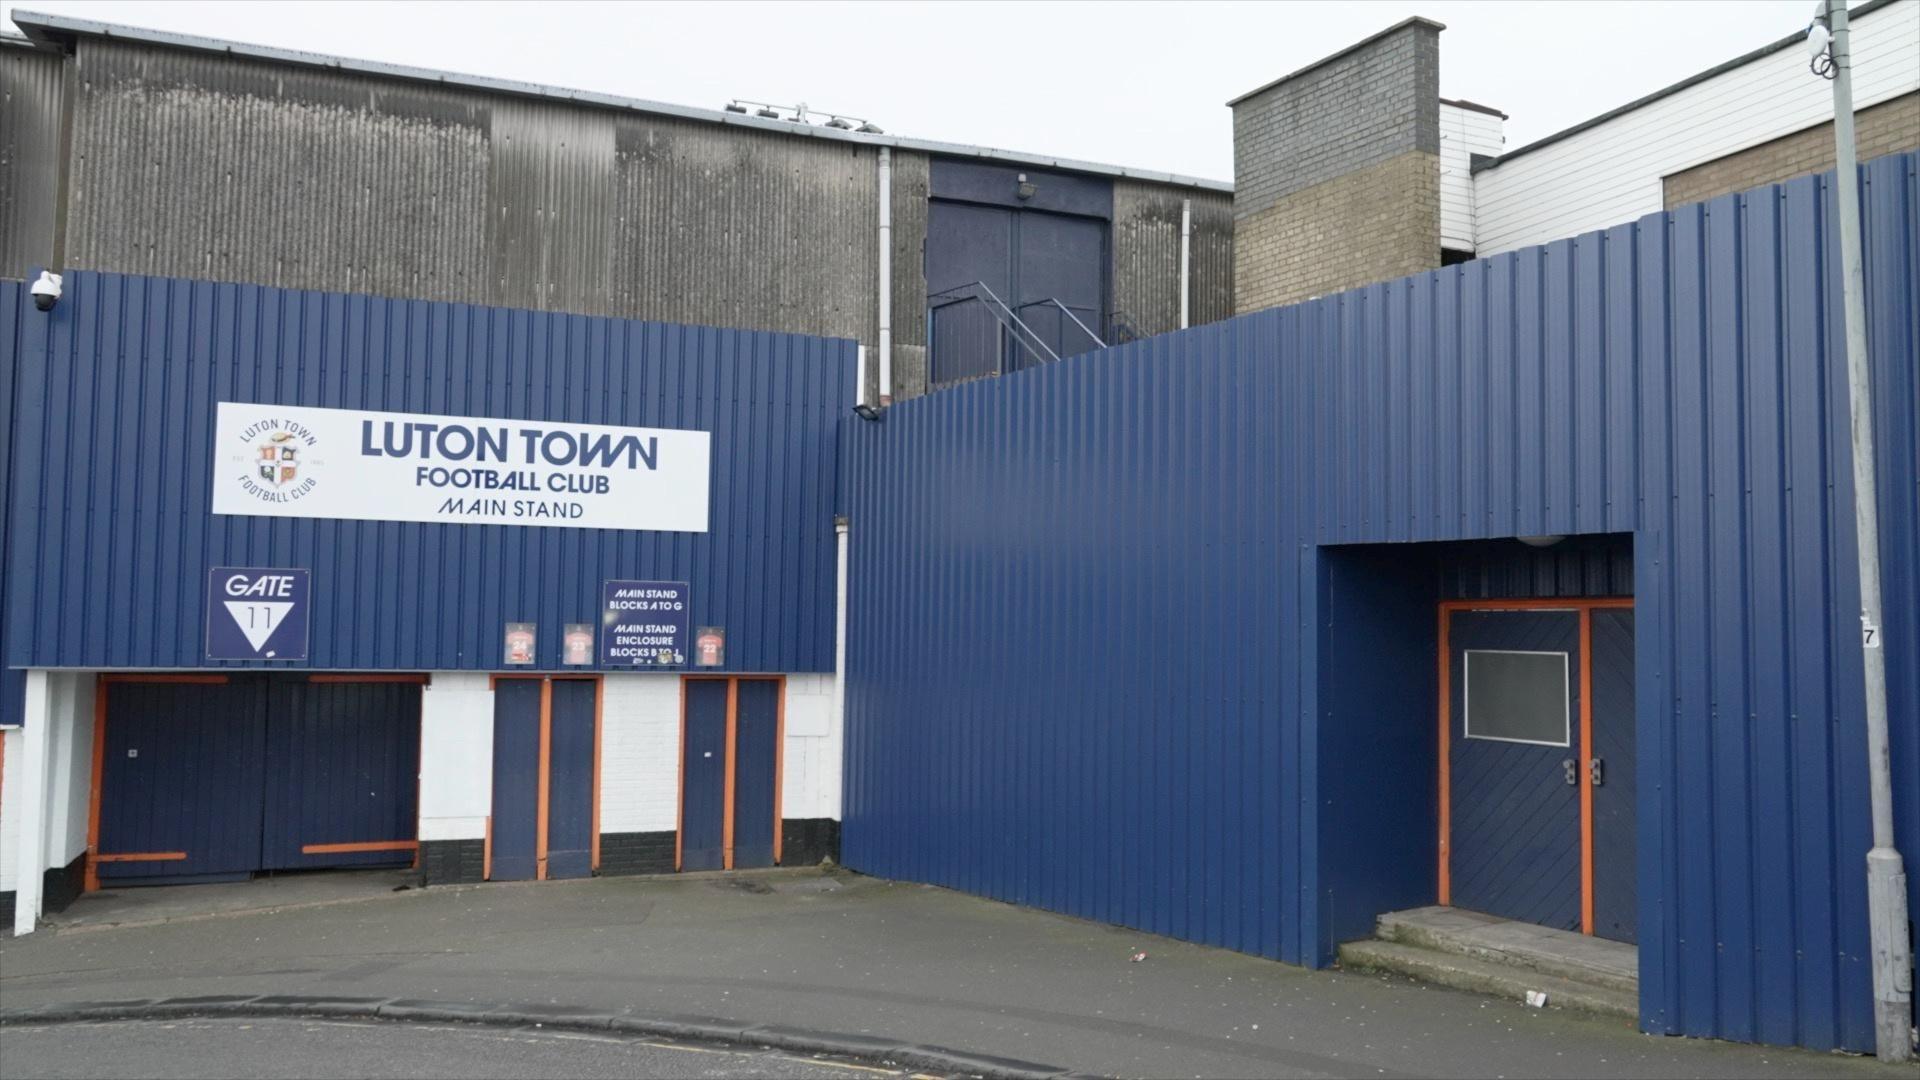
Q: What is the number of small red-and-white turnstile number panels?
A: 3